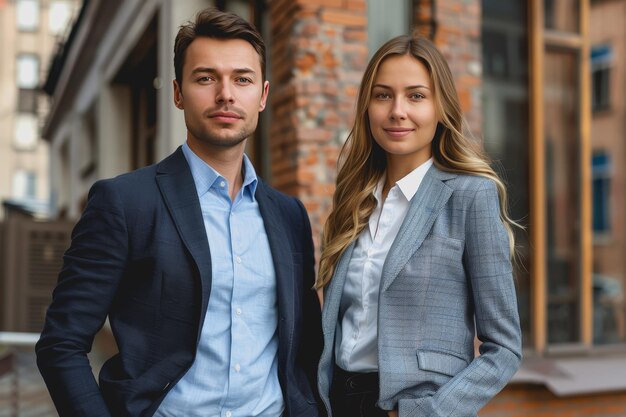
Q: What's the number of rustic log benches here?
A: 0